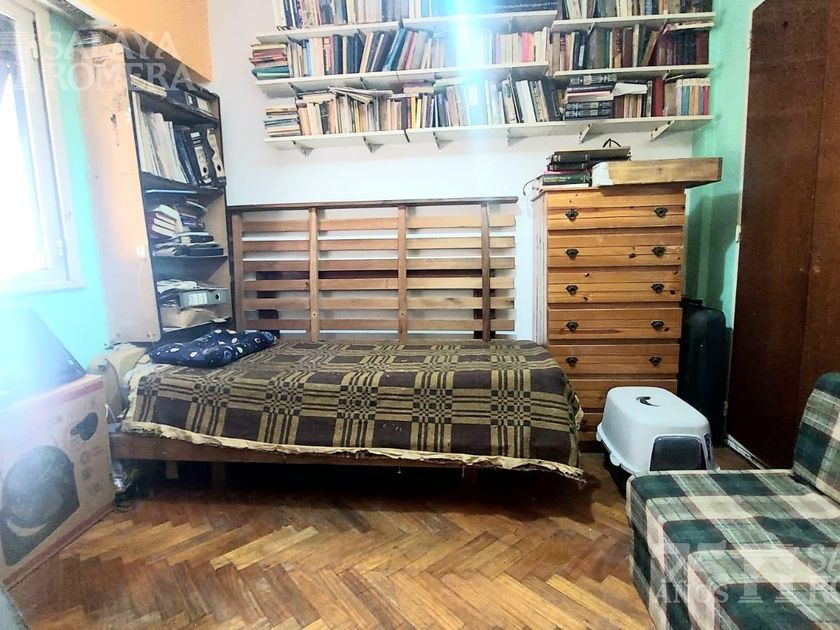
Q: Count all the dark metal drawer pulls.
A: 10